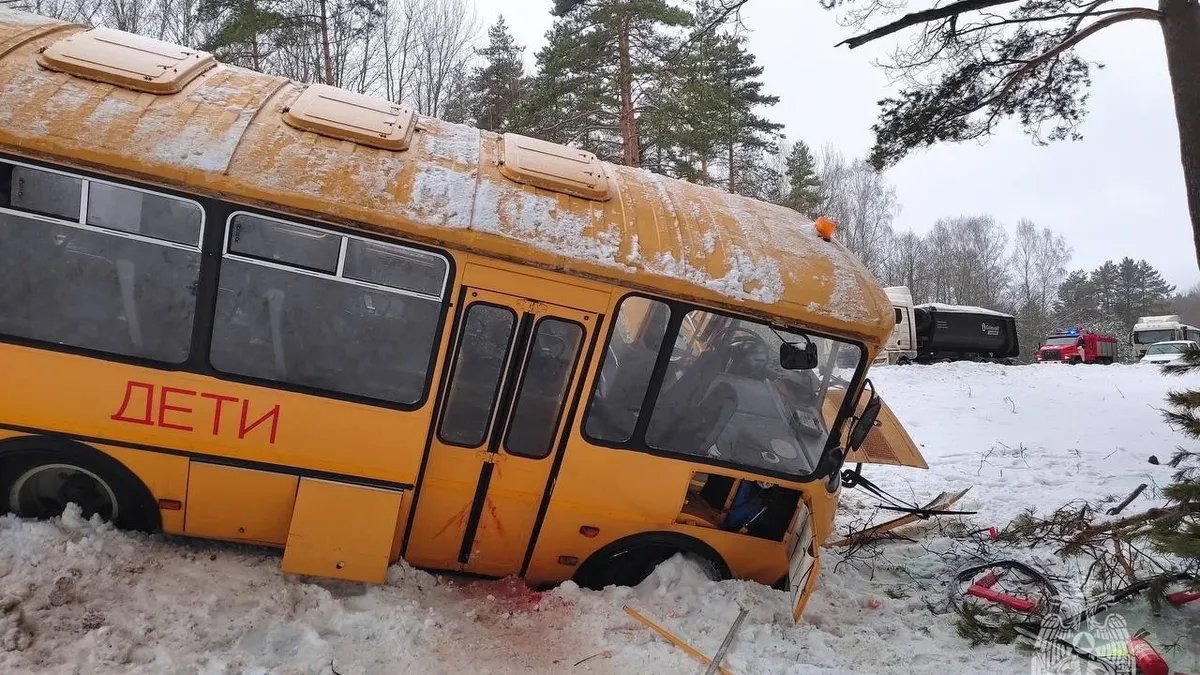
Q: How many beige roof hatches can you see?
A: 3